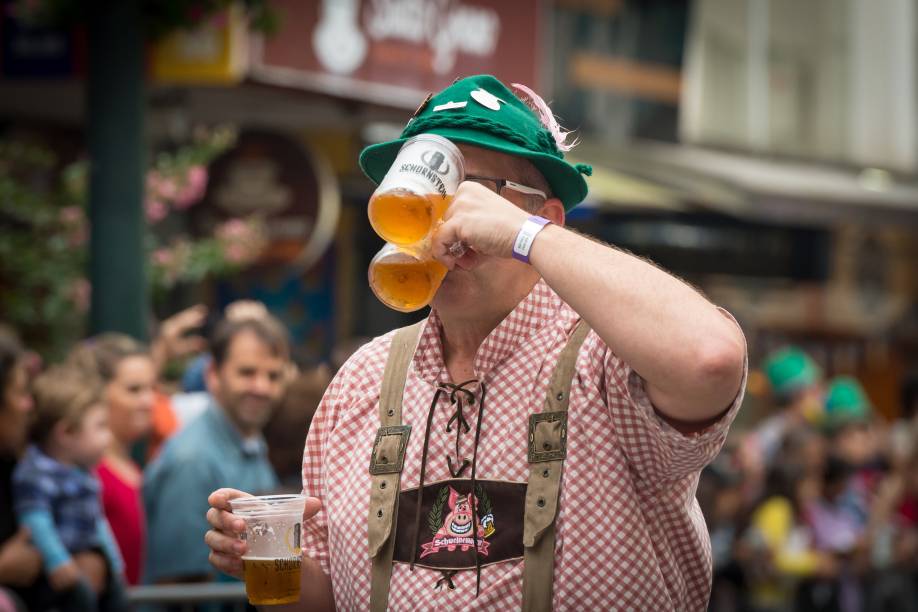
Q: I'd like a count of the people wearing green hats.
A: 3